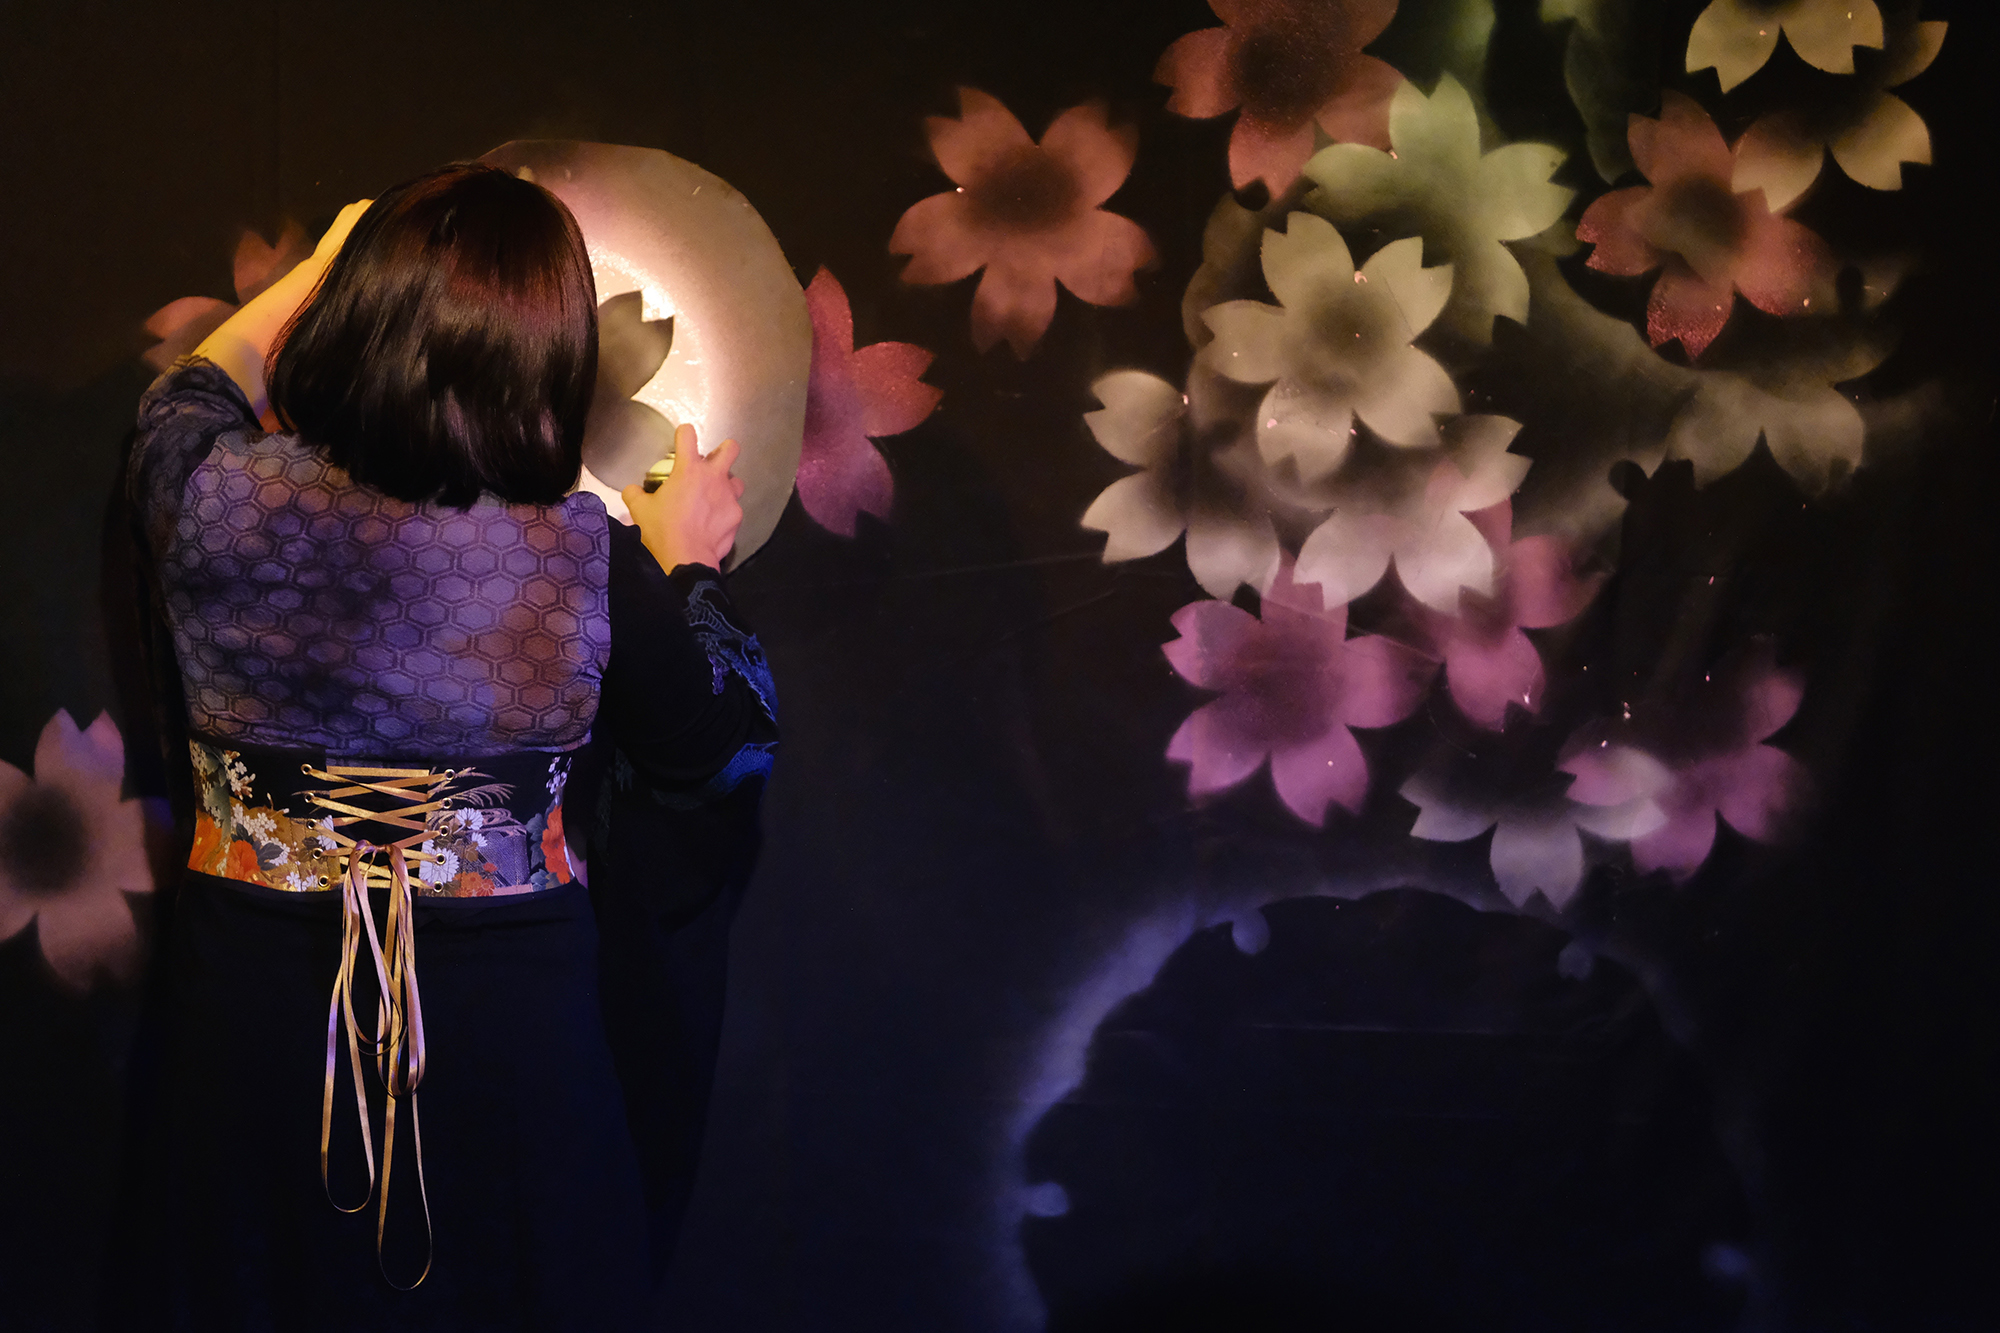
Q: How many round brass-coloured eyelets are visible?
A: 10